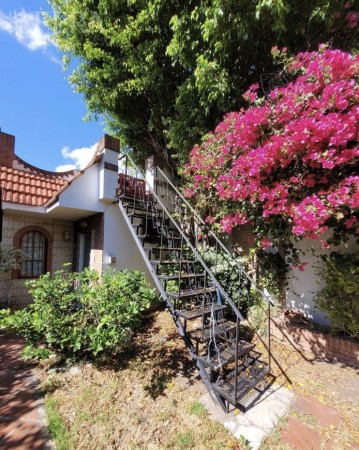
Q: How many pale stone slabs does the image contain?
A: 1